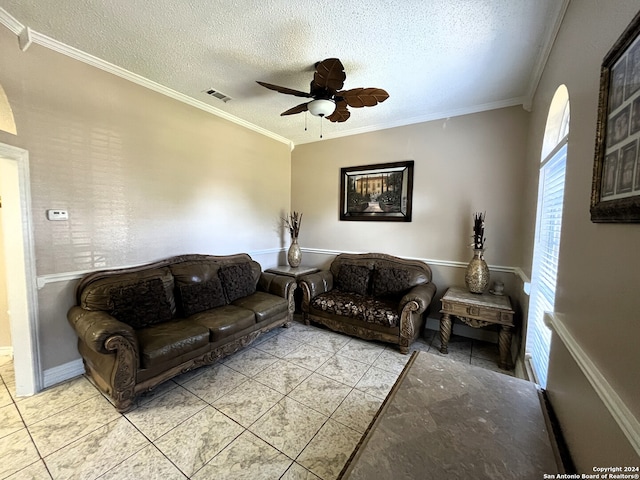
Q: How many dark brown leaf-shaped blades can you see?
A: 5